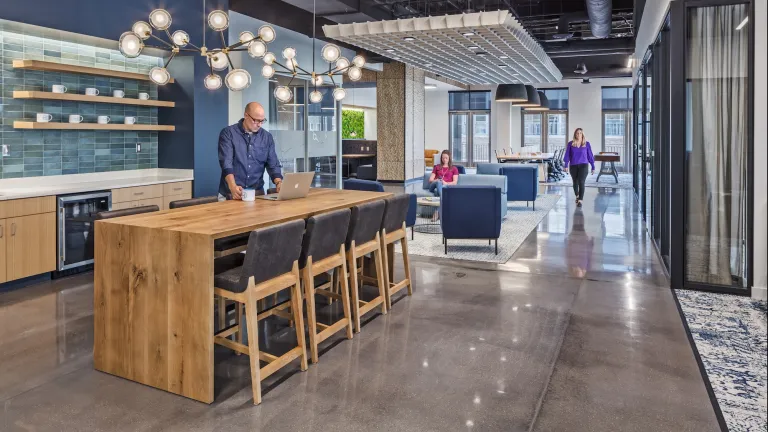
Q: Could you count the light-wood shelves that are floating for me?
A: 3